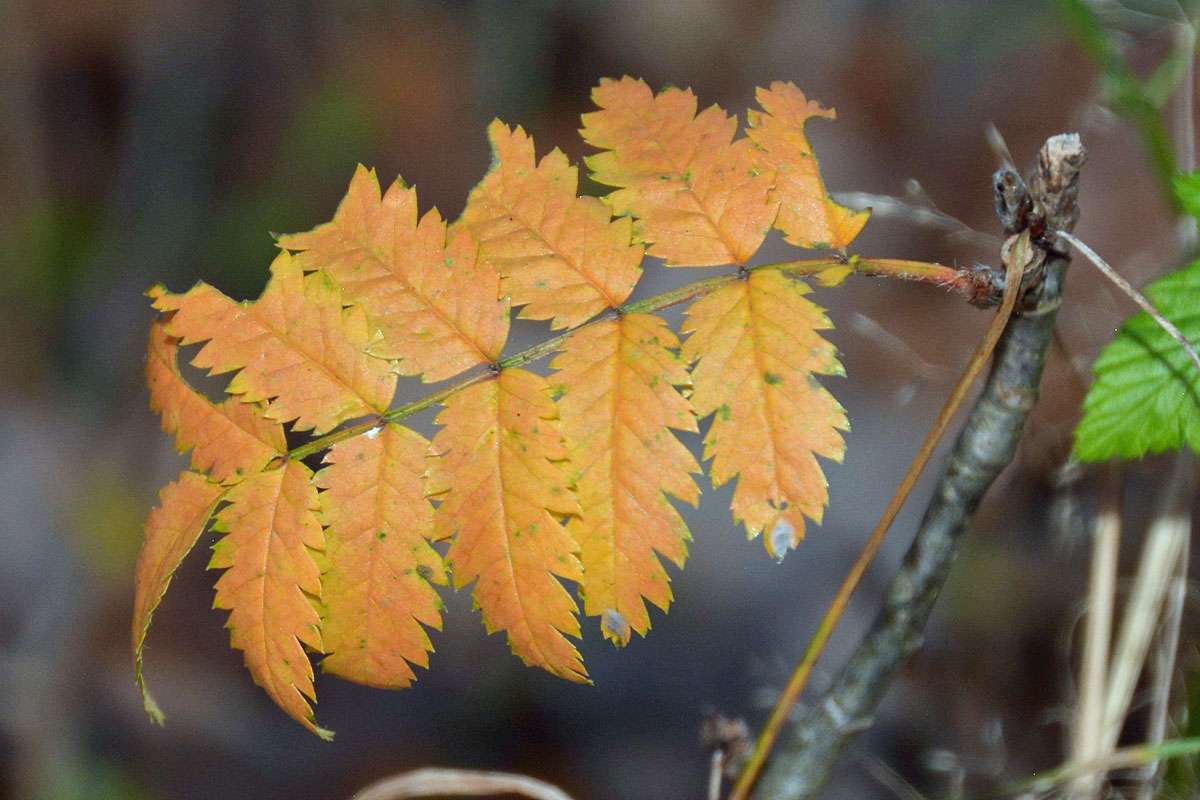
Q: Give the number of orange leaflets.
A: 12